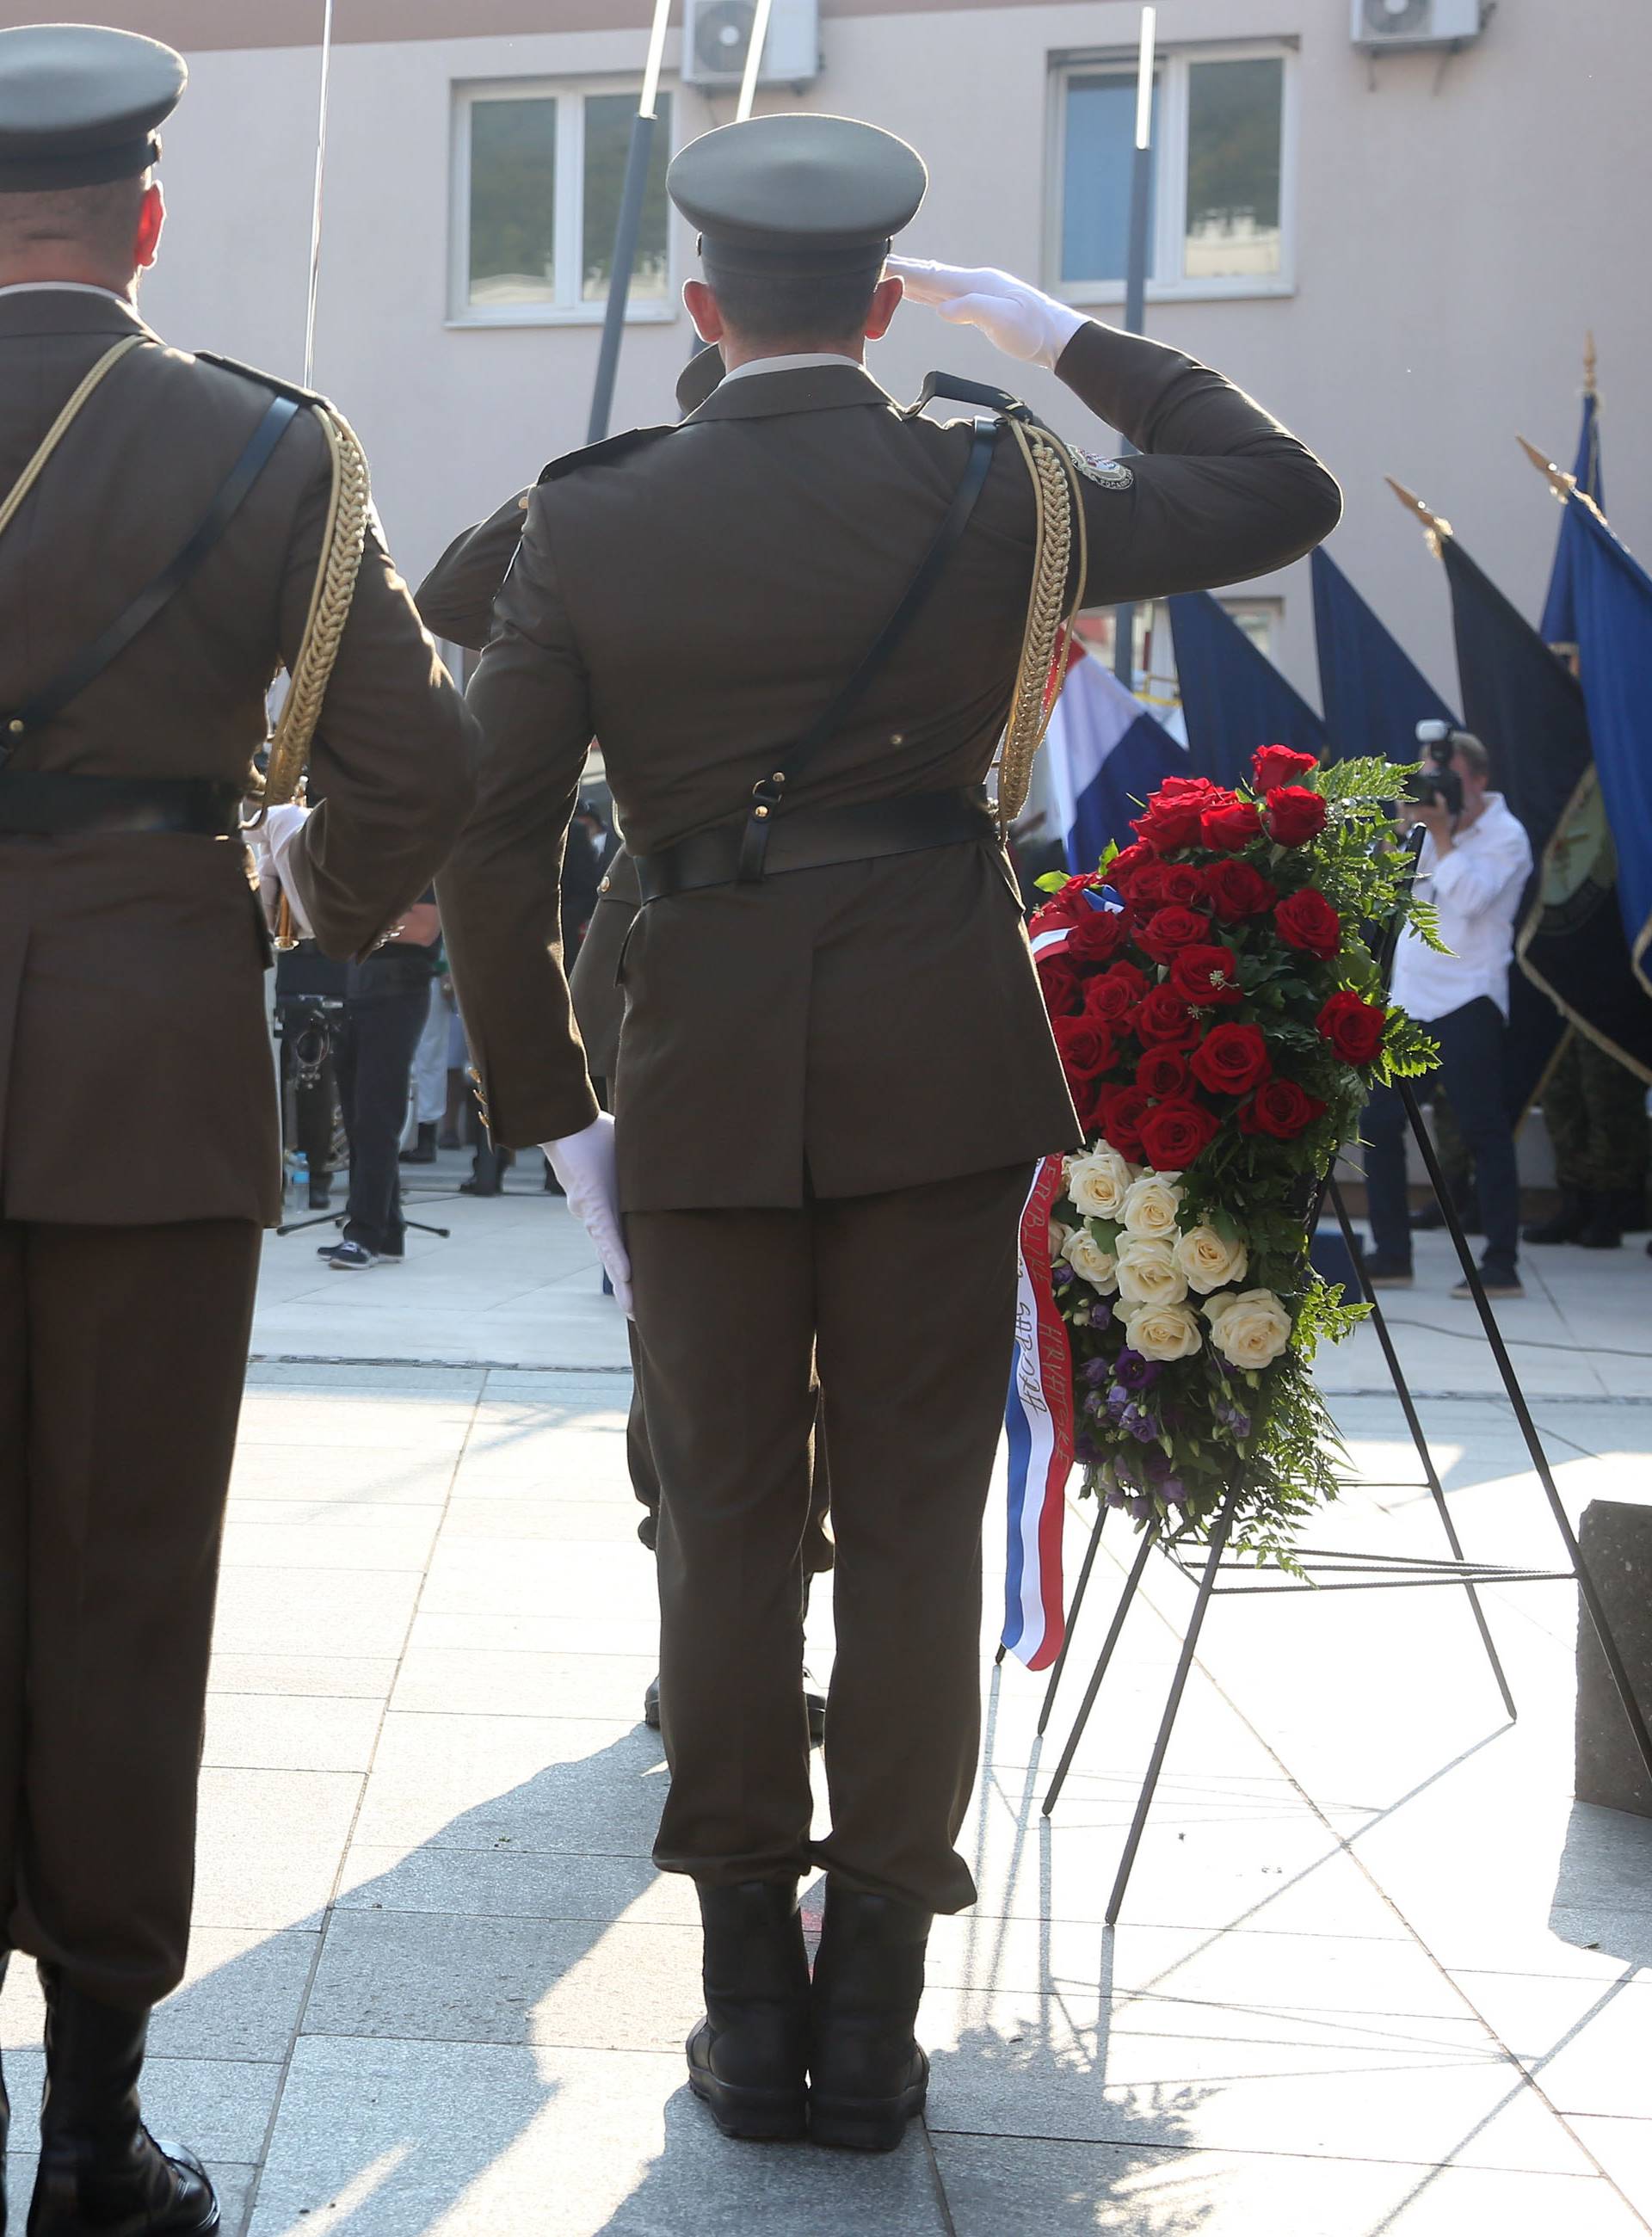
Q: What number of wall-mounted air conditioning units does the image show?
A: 2